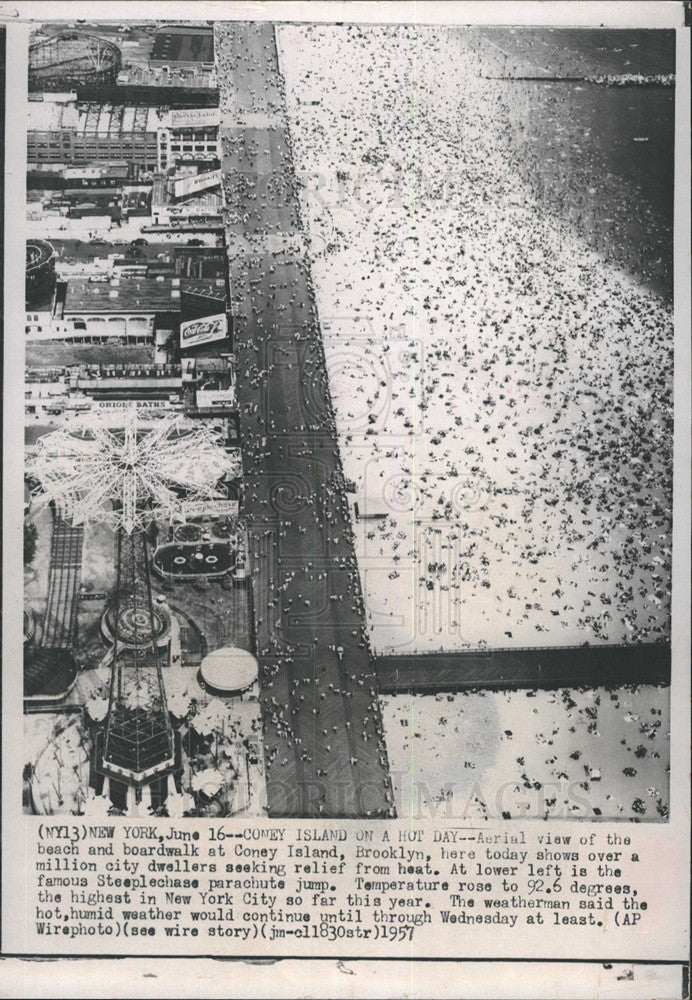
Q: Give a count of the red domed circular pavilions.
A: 0